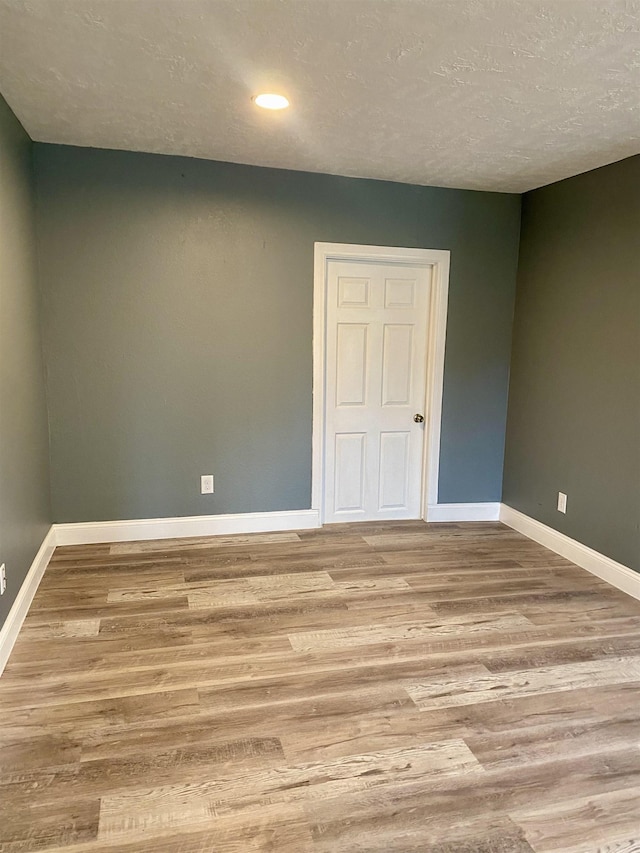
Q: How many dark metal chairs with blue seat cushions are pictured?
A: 0